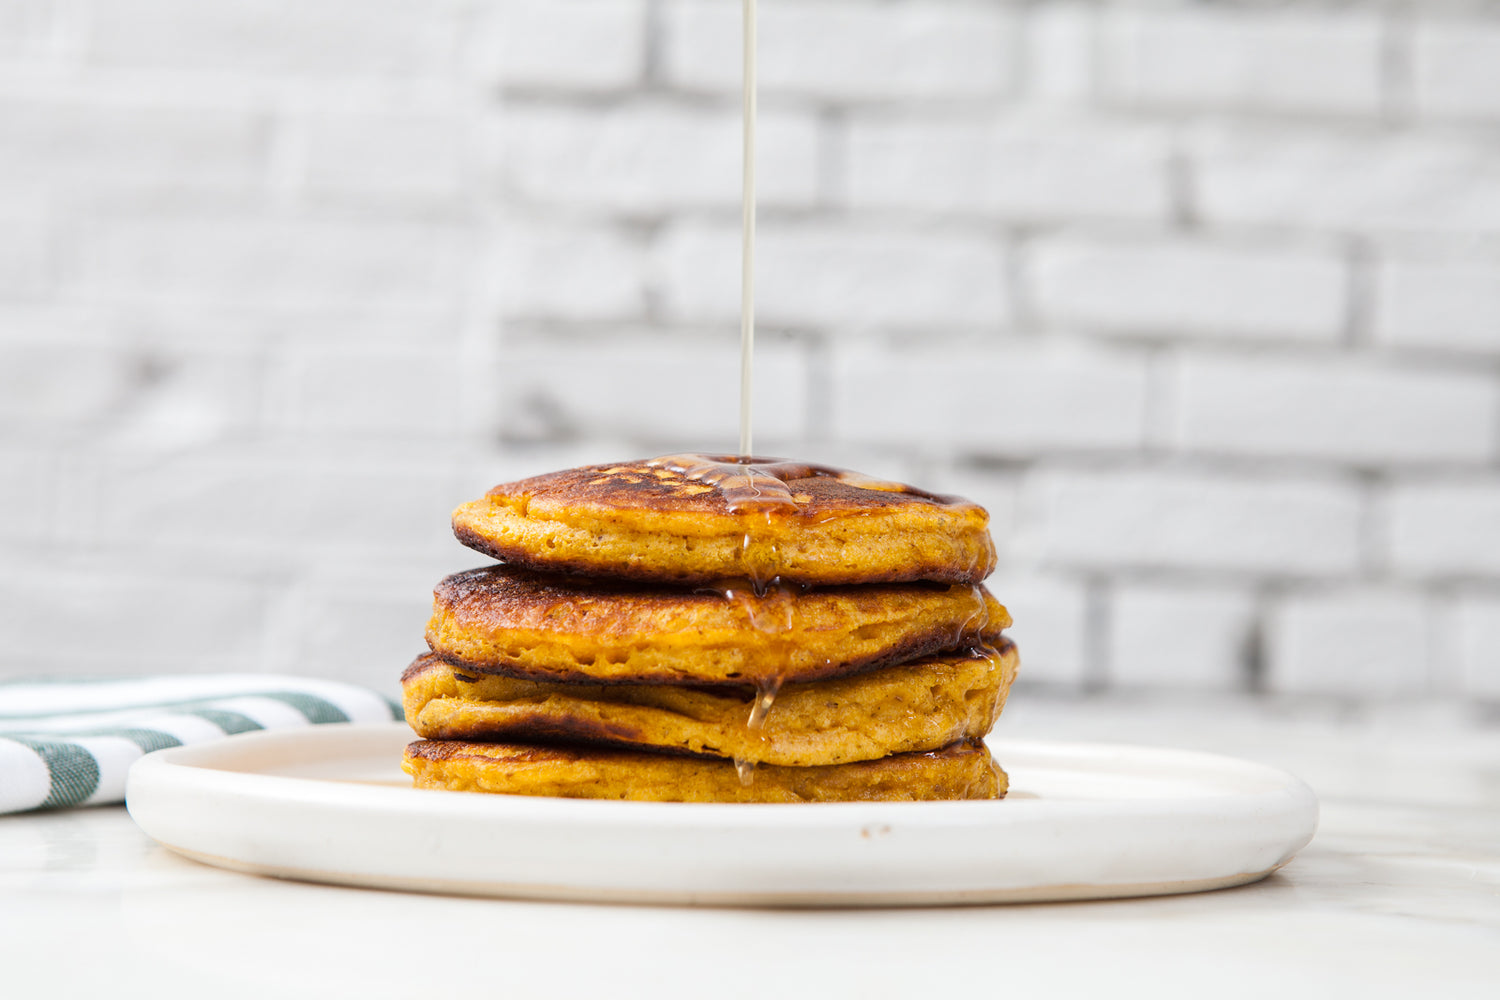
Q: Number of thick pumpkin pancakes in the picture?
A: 4